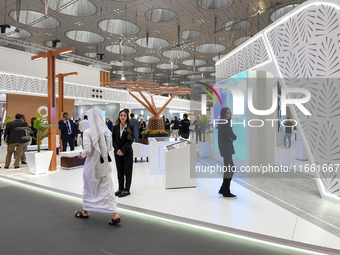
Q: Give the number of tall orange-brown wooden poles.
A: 2